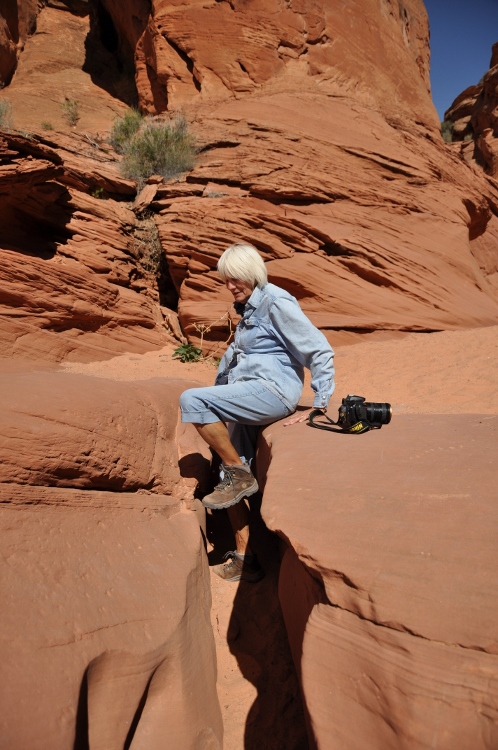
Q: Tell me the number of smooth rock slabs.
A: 2